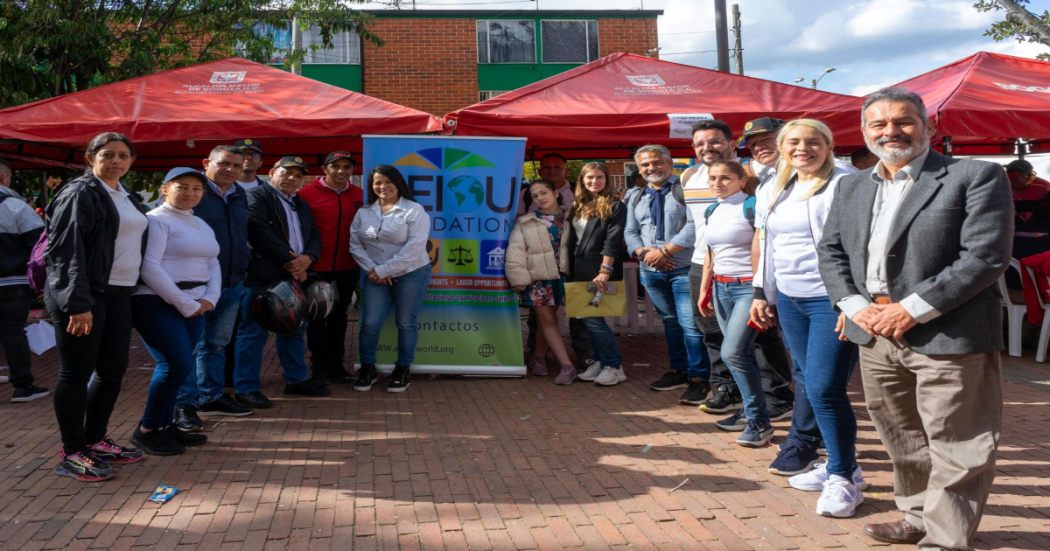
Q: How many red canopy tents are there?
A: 3